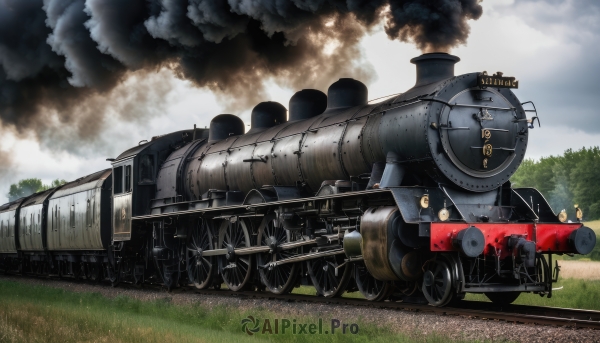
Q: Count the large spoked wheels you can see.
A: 5